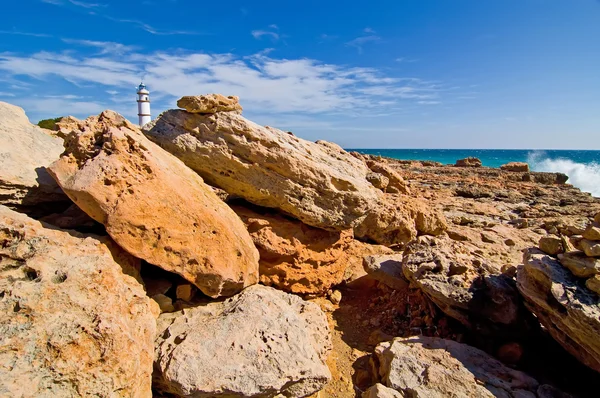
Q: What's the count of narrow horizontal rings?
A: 3